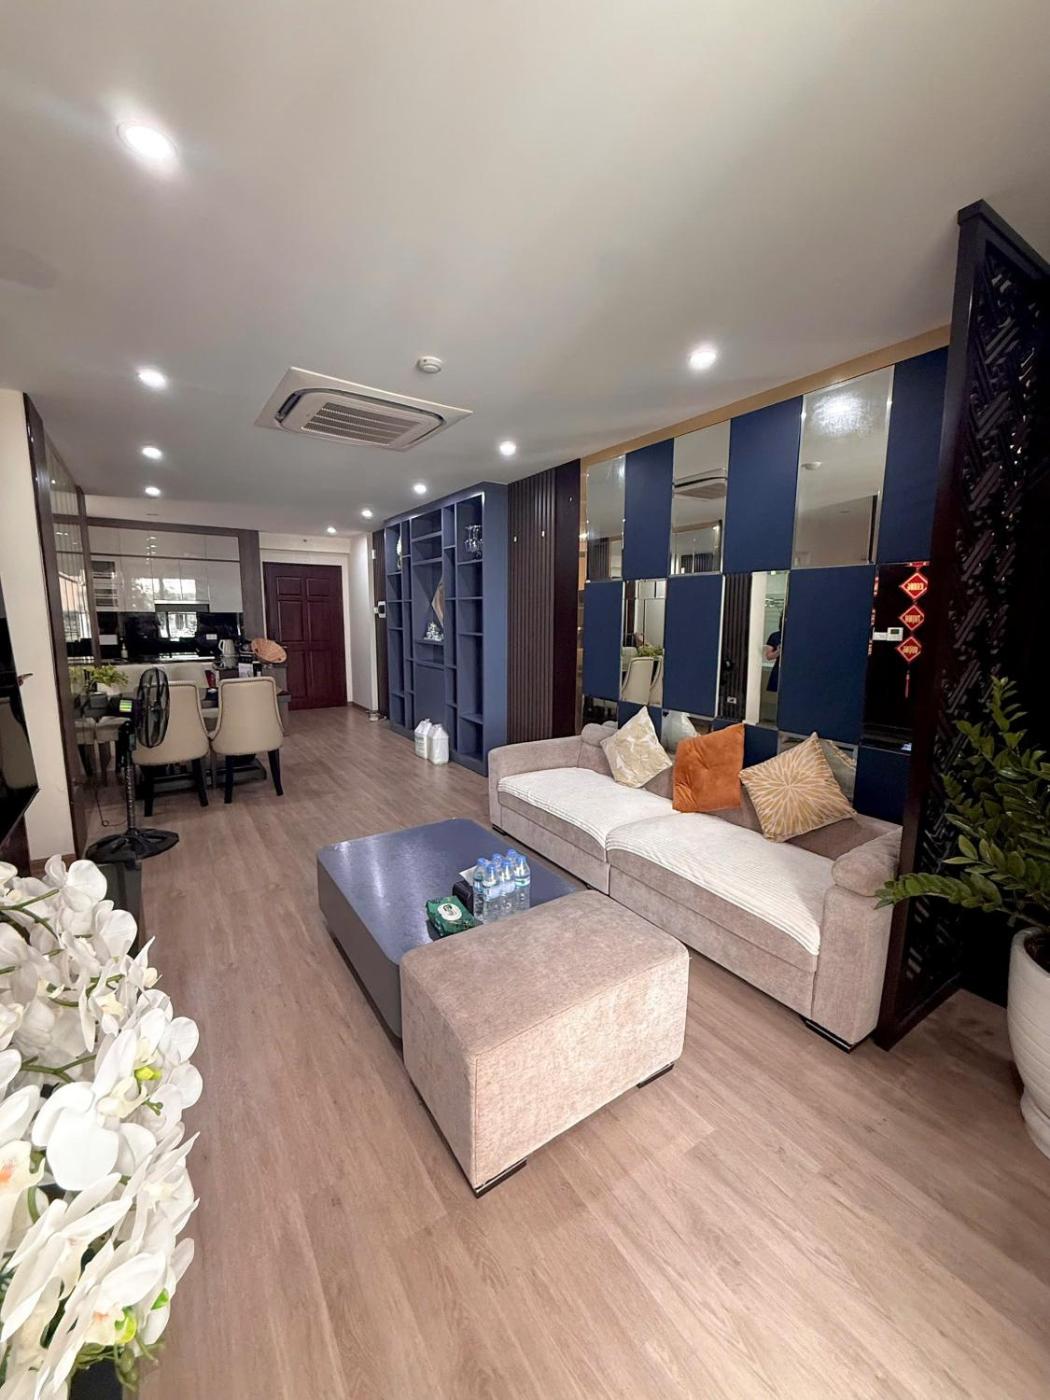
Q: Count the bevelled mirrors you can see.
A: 9